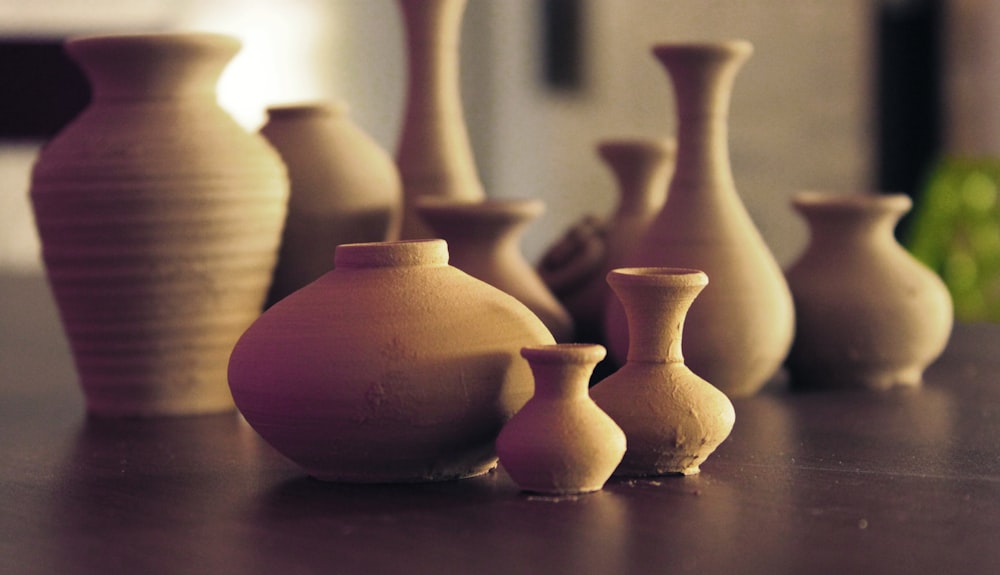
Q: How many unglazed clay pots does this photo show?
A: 10